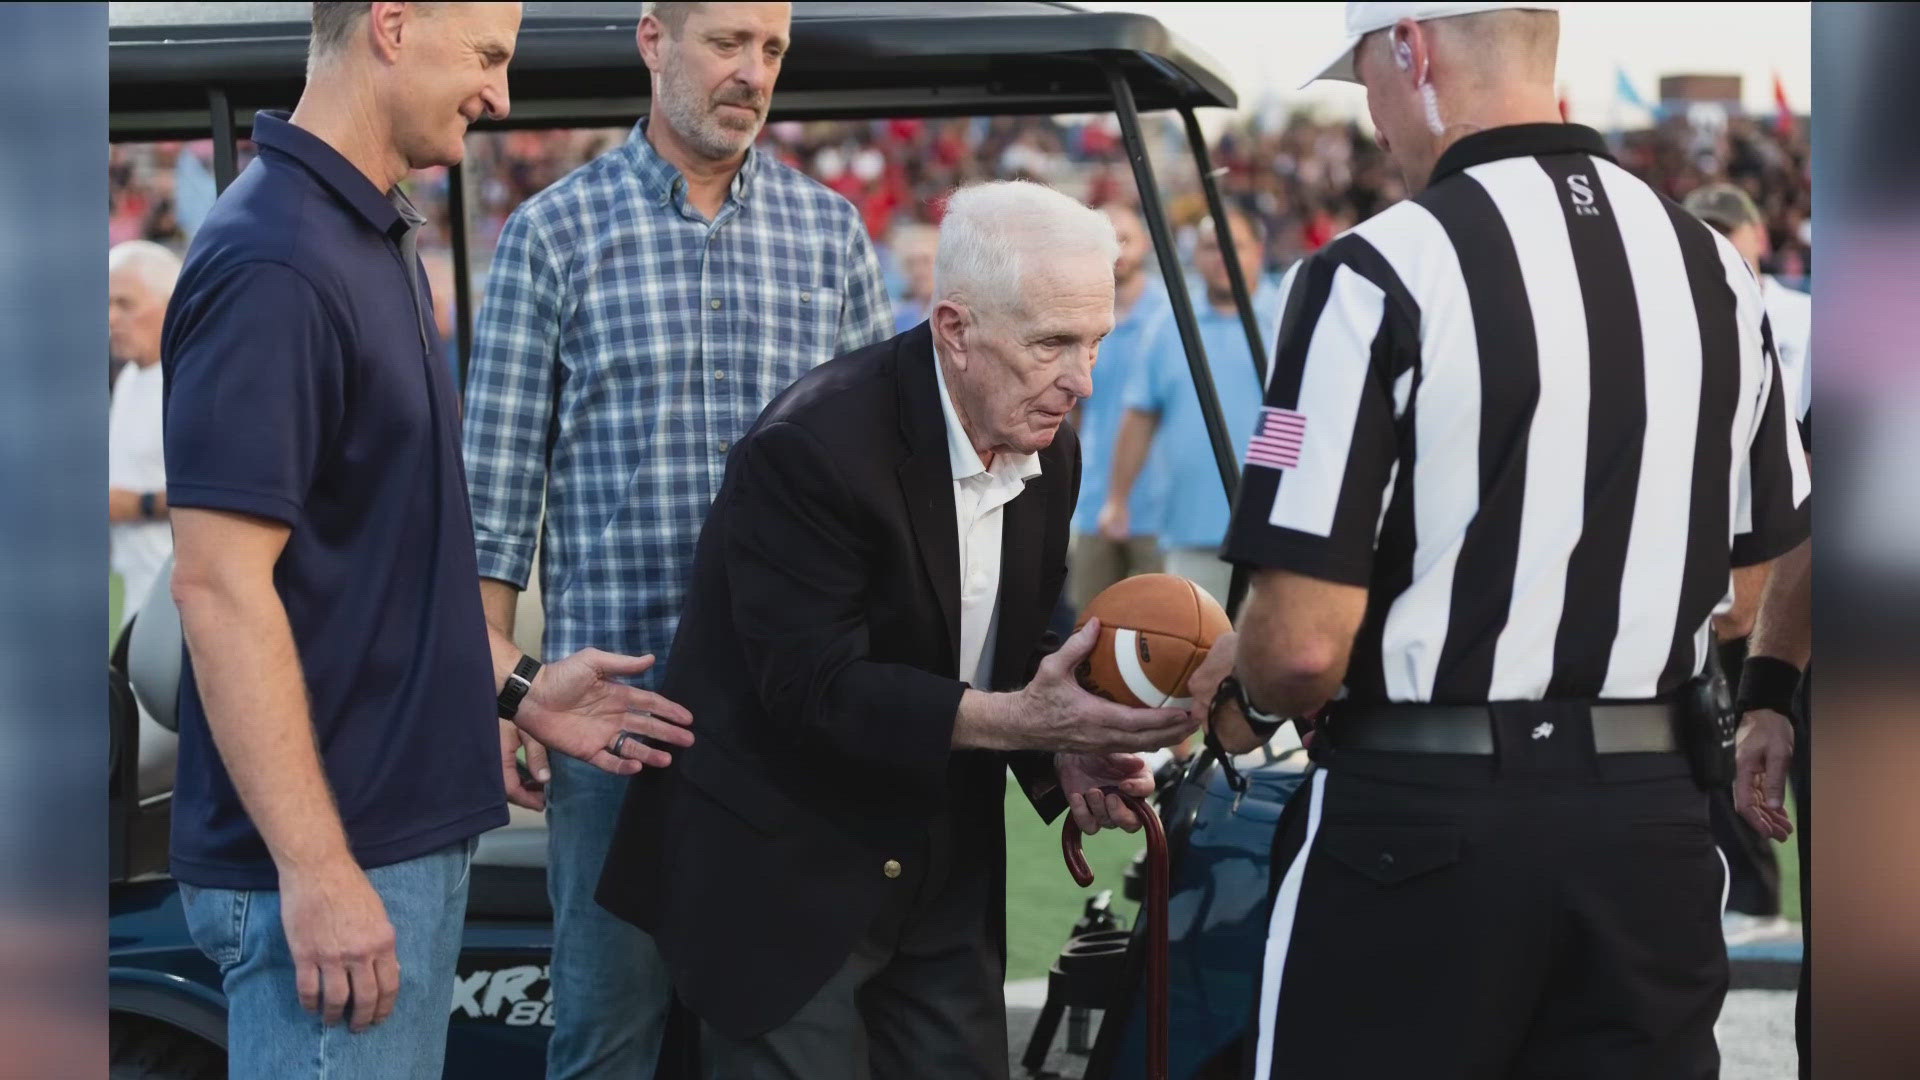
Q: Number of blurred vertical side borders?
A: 2